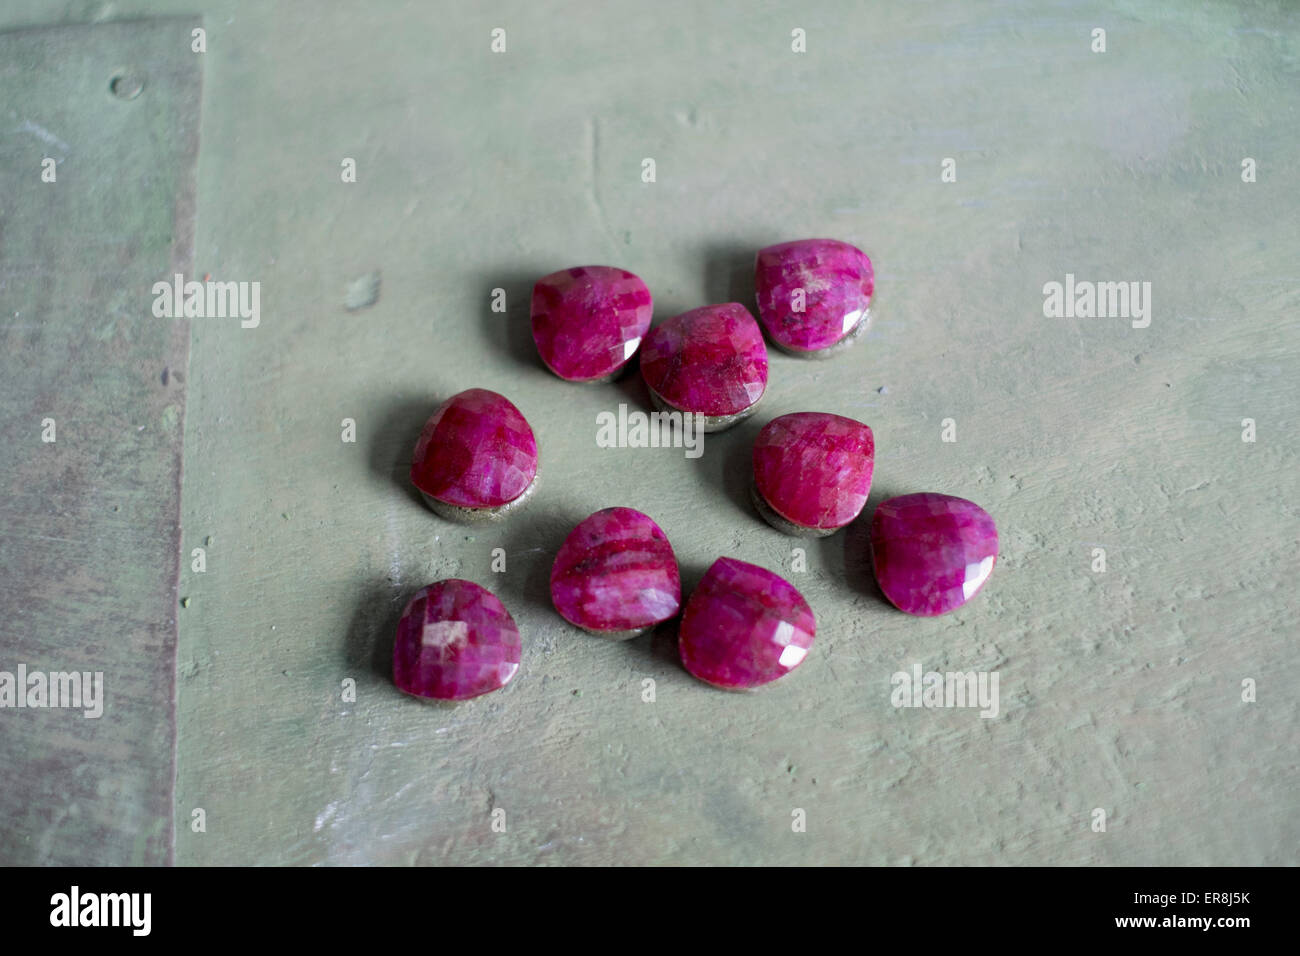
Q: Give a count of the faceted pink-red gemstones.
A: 9